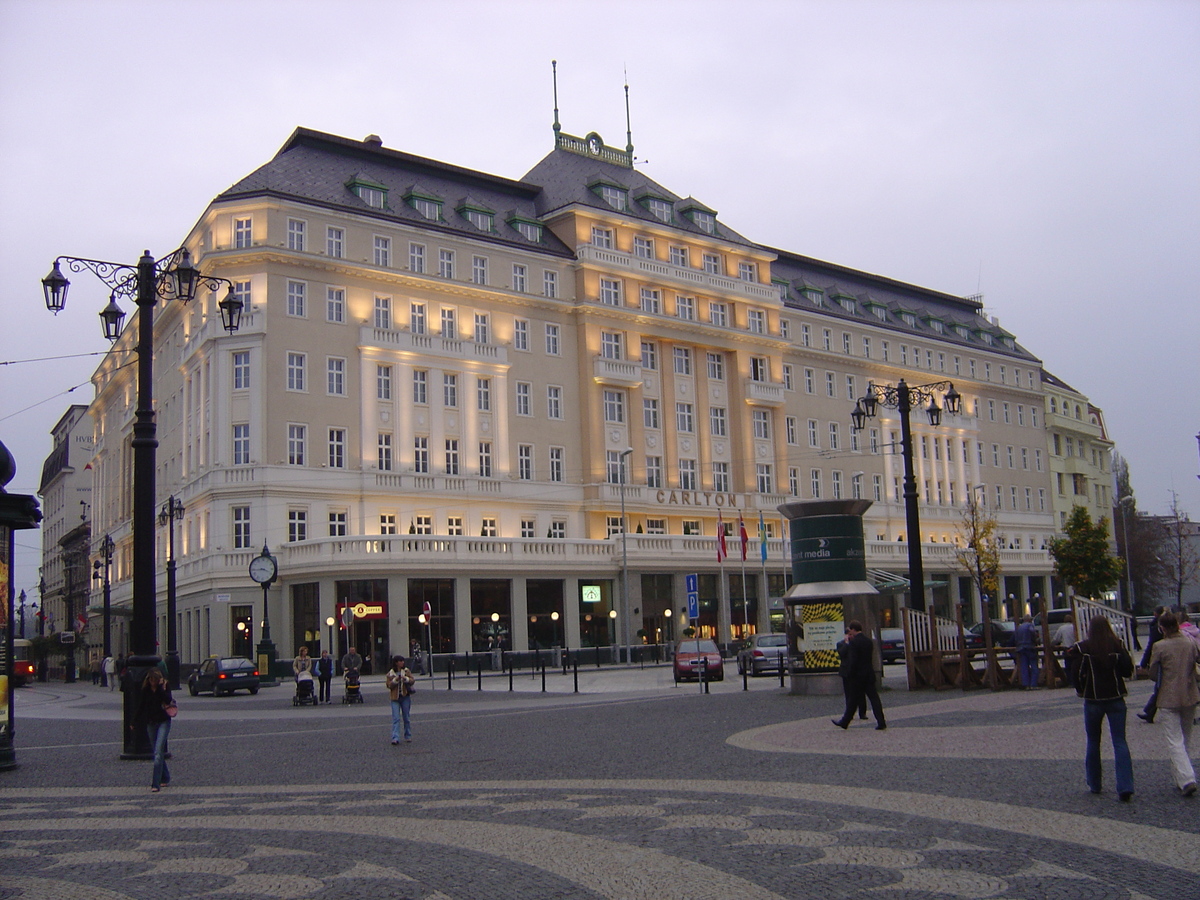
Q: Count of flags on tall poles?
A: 3